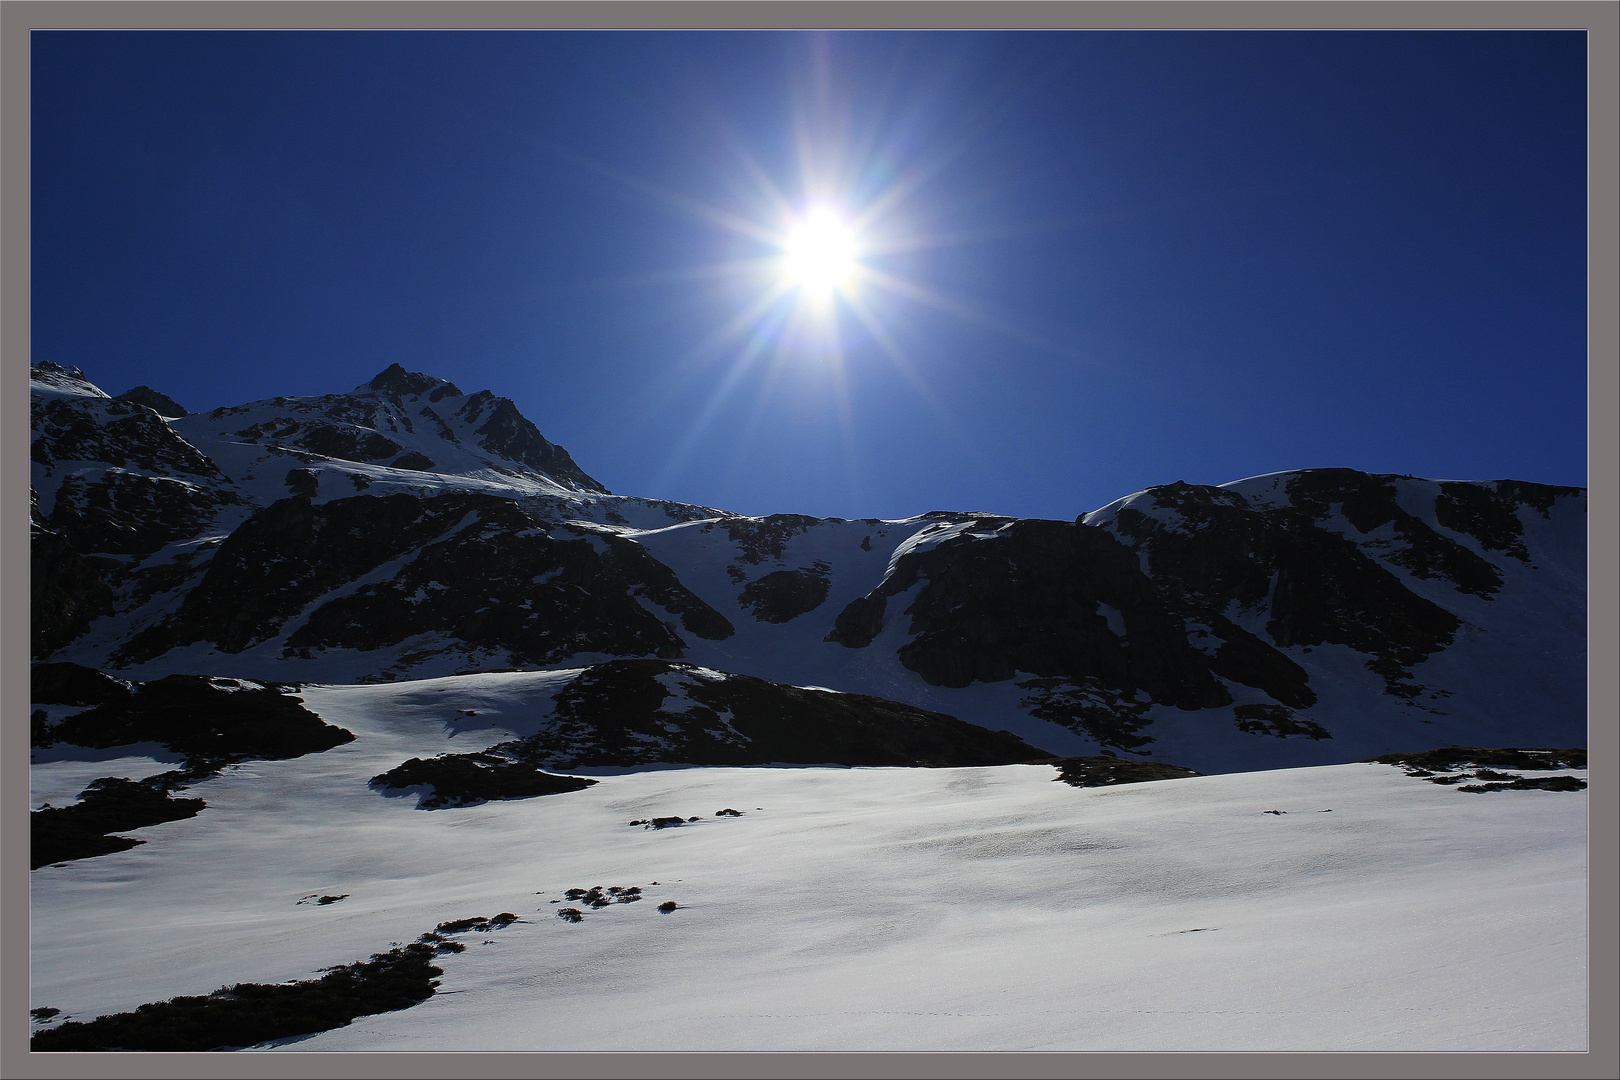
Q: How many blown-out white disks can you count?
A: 1